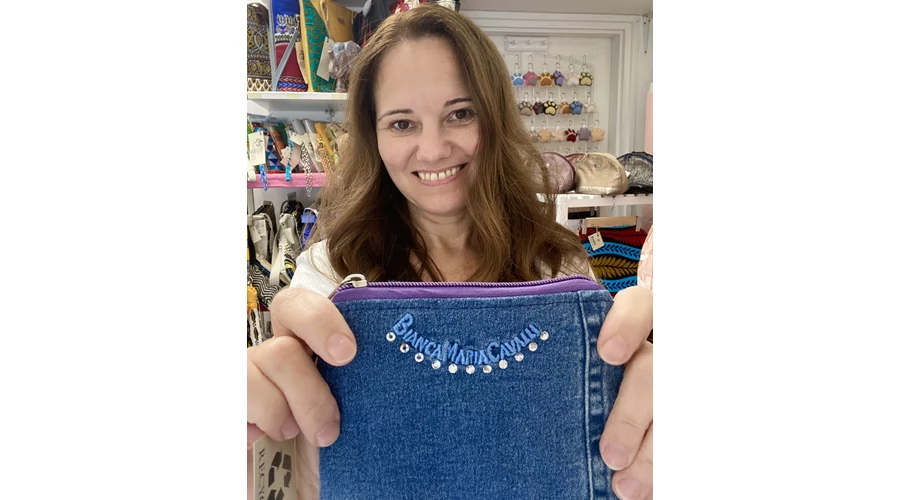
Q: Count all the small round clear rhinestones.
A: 11